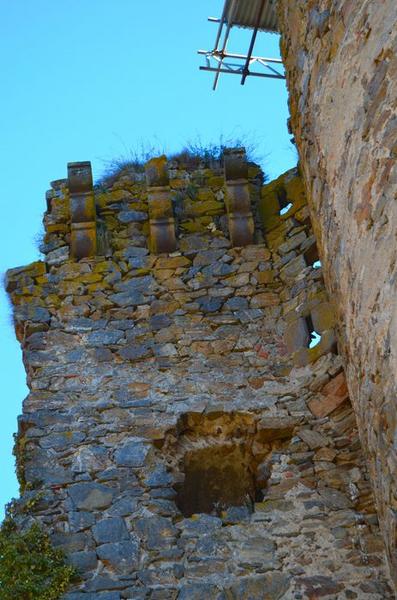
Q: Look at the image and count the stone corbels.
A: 3